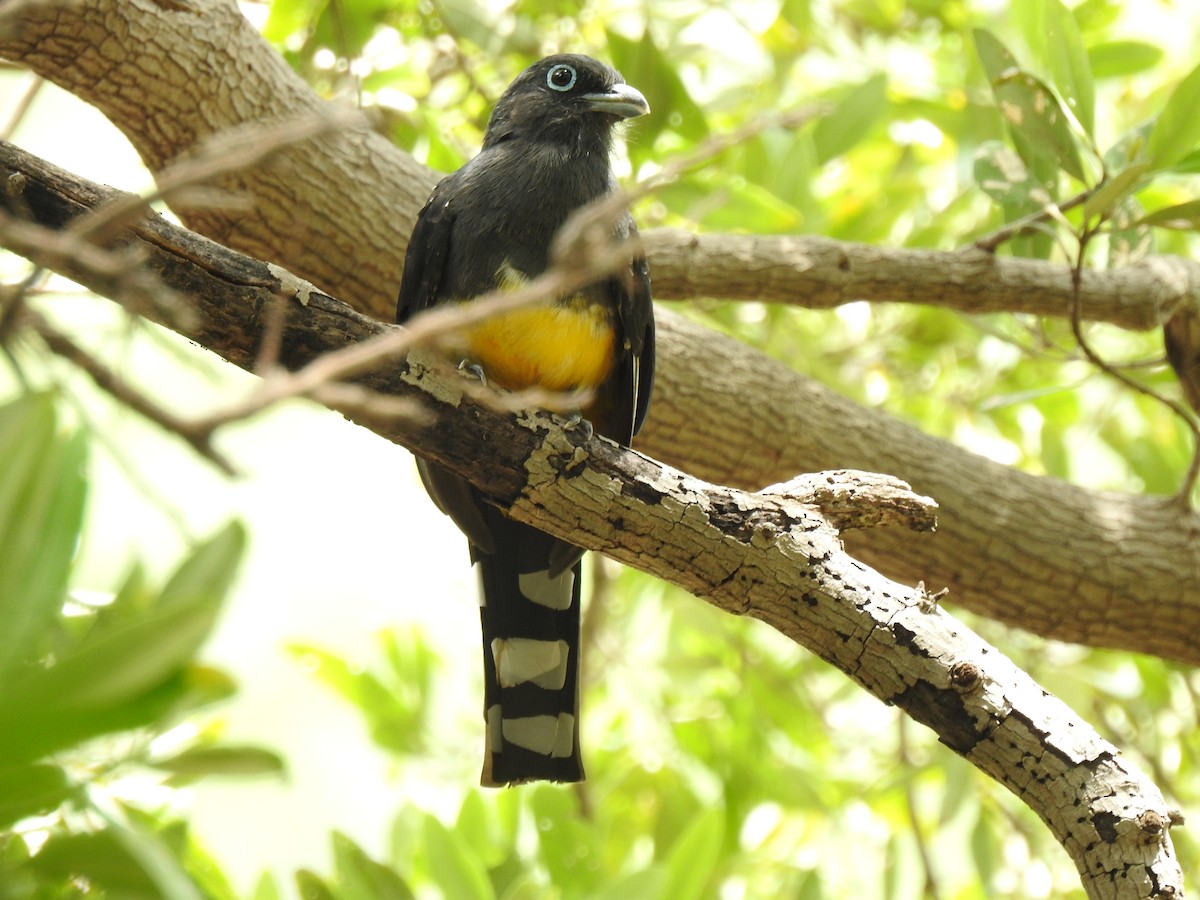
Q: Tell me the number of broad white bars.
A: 3